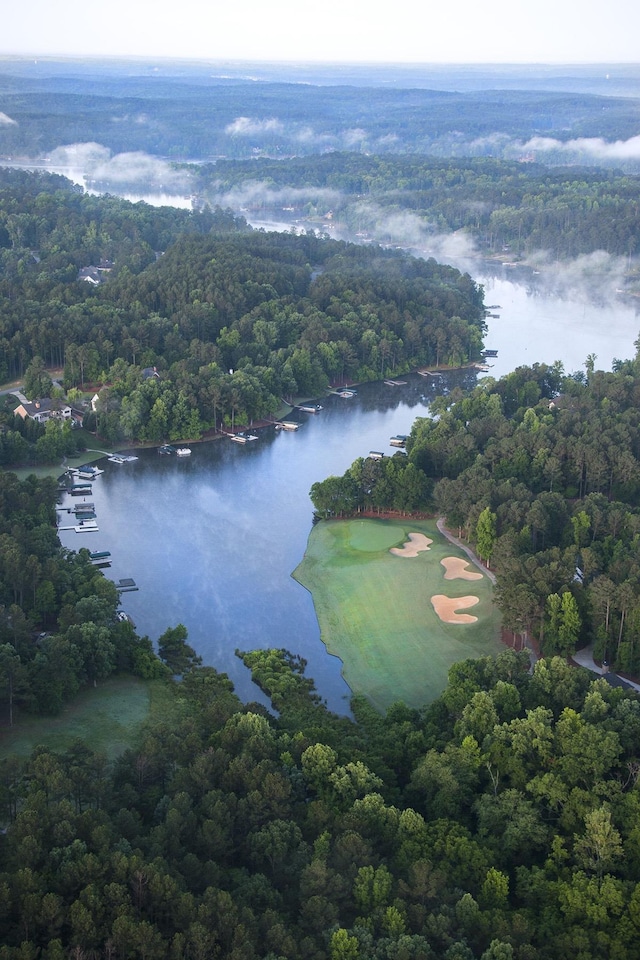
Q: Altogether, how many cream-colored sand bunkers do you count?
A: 3